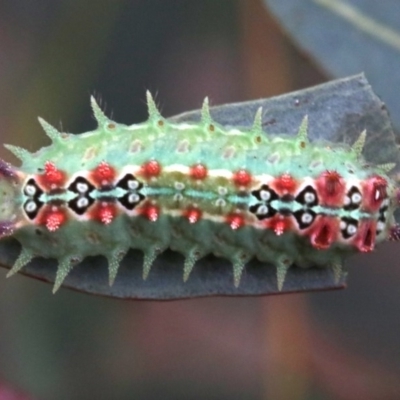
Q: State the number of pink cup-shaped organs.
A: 4